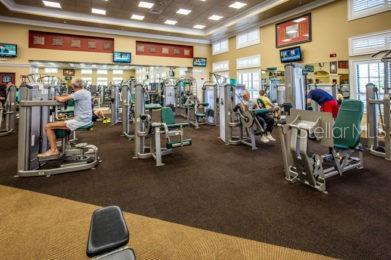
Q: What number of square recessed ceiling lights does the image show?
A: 9